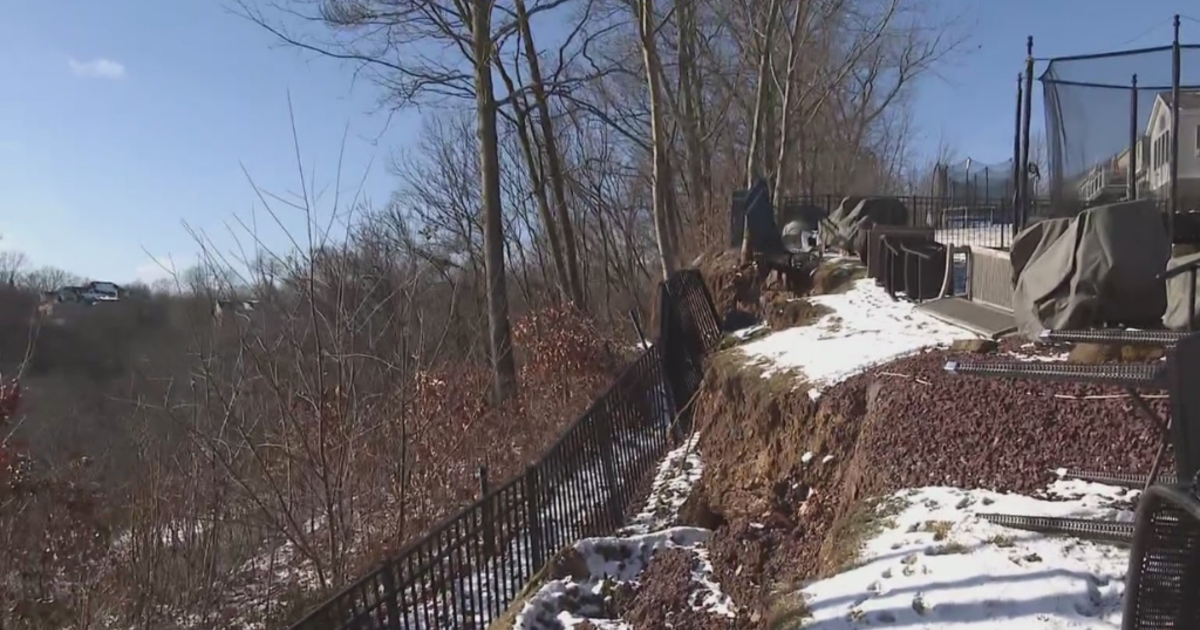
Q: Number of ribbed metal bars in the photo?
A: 4